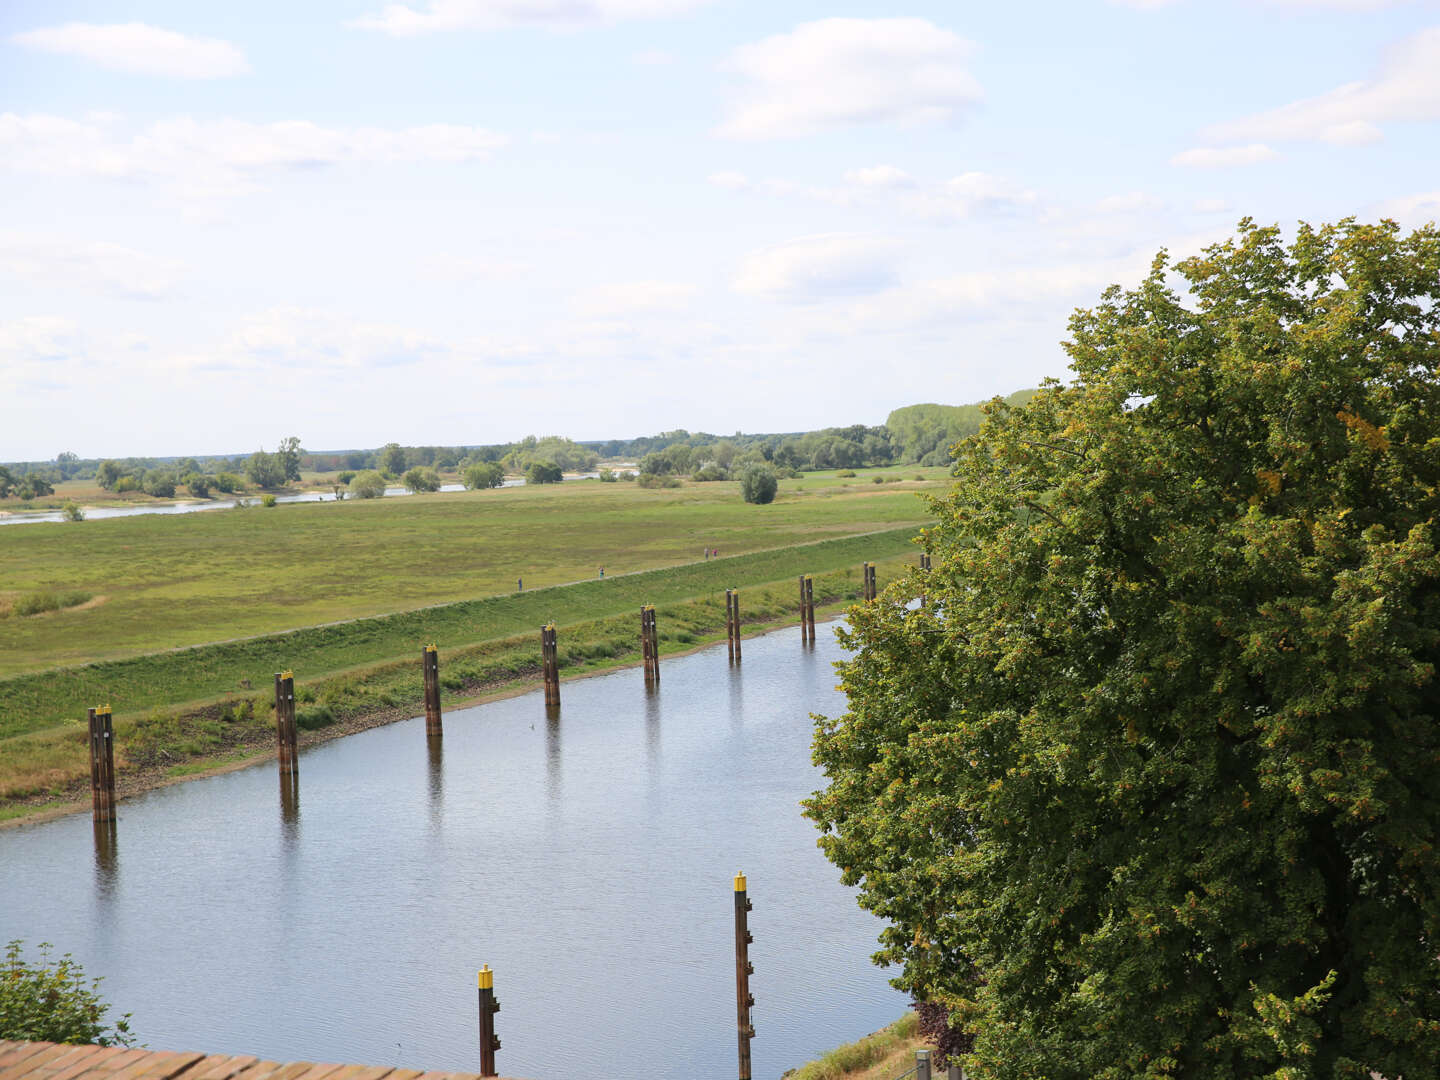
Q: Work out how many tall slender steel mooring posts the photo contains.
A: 11